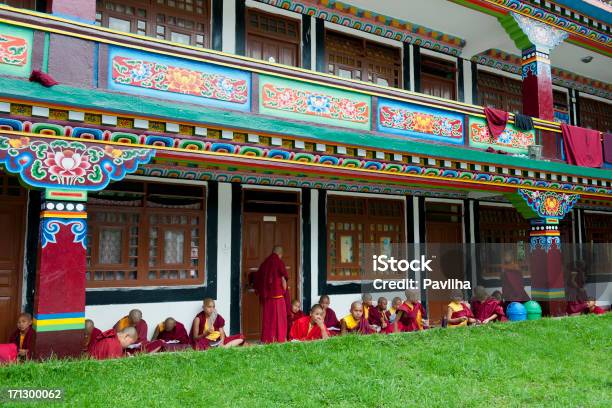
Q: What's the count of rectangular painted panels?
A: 5